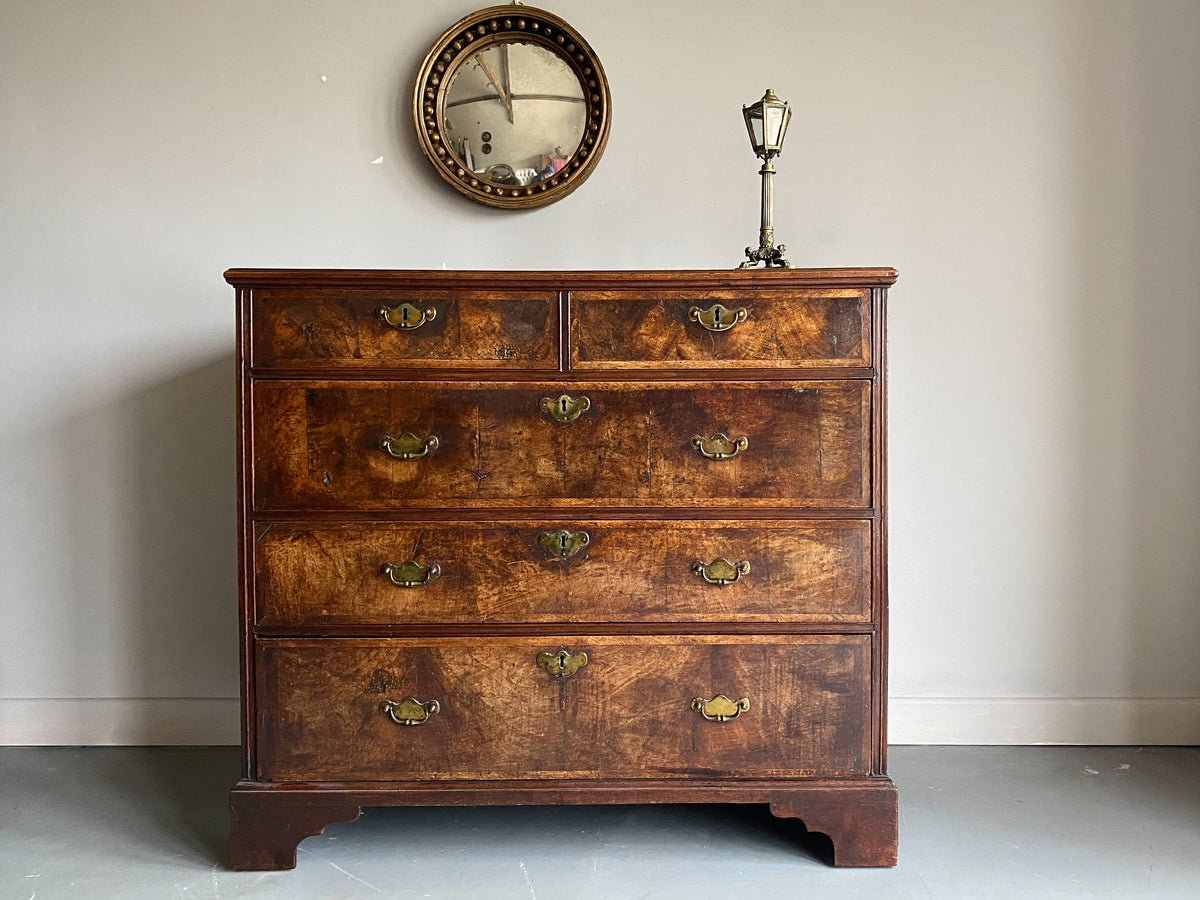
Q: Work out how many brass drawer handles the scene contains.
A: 8